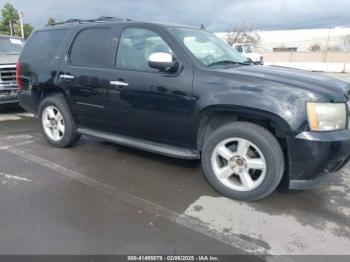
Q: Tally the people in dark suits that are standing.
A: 0